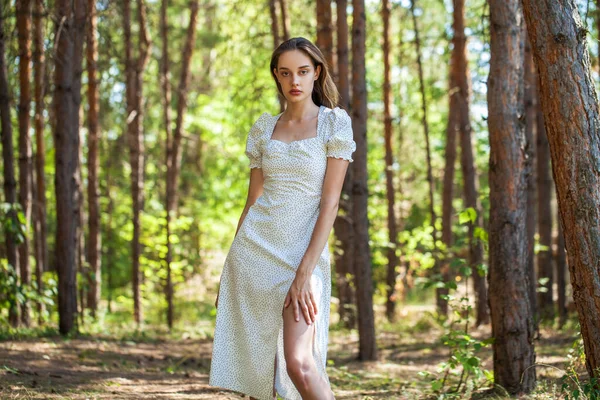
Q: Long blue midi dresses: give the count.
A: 0